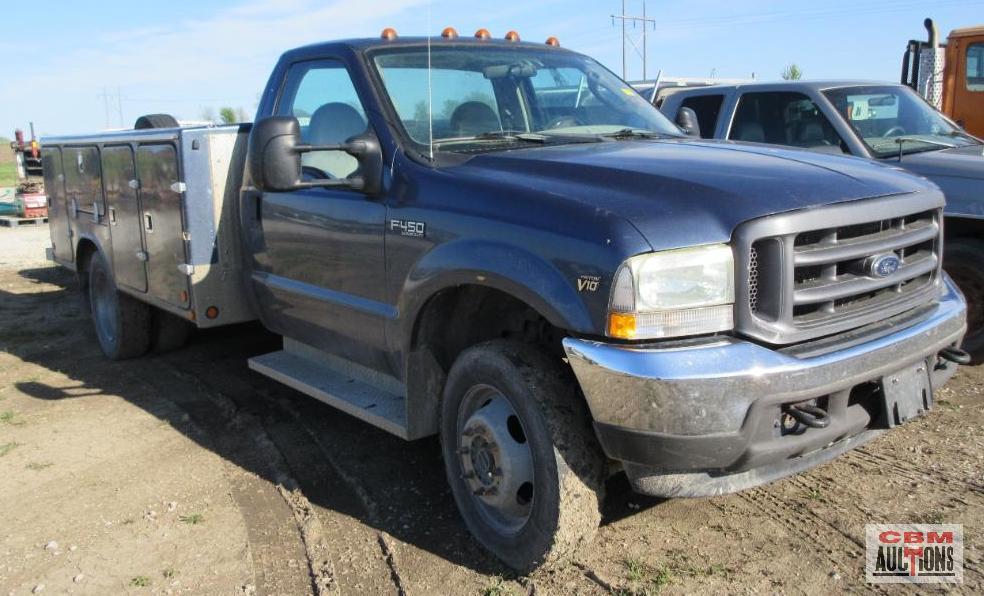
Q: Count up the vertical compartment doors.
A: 3